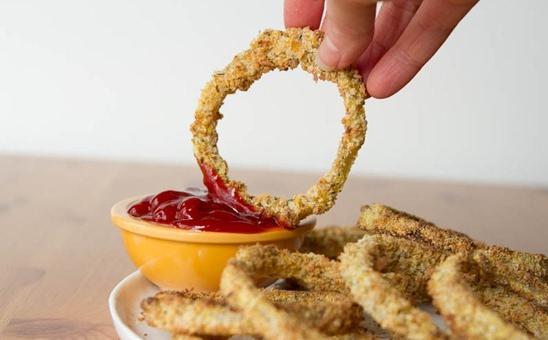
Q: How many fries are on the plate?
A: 0